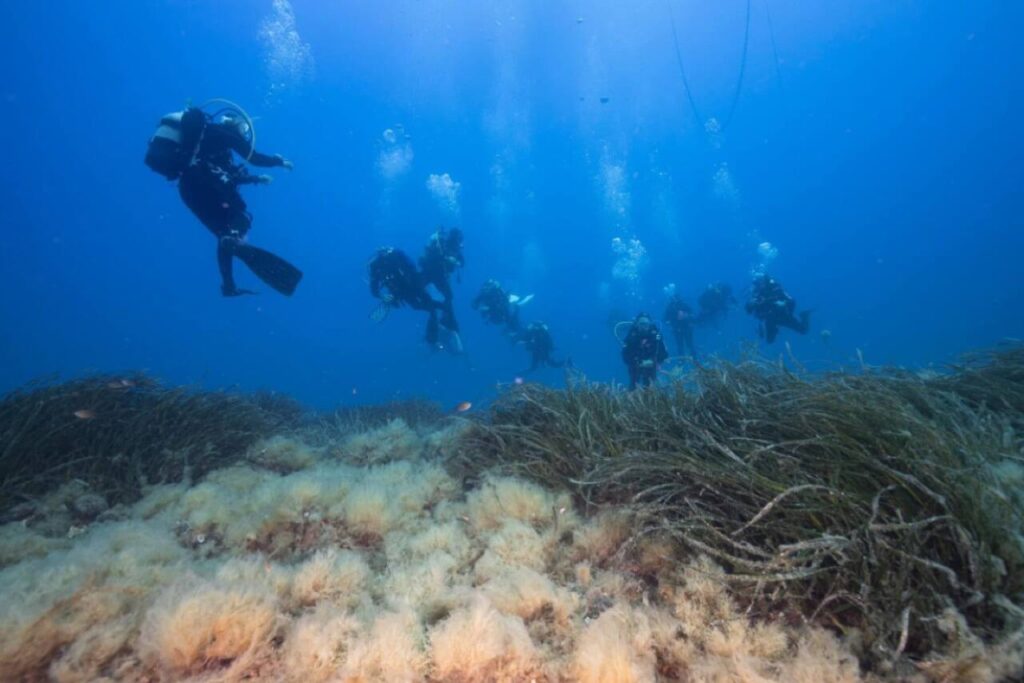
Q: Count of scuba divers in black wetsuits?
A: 9